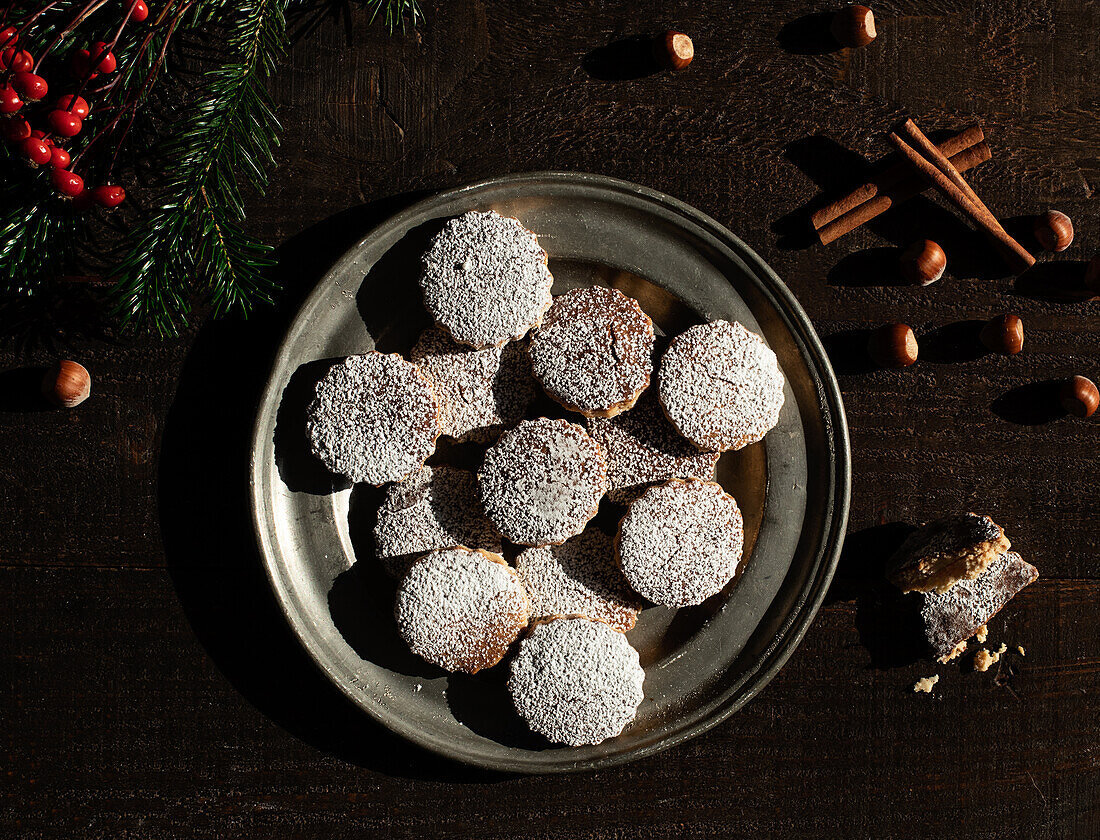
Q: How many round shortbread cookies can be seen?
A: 12